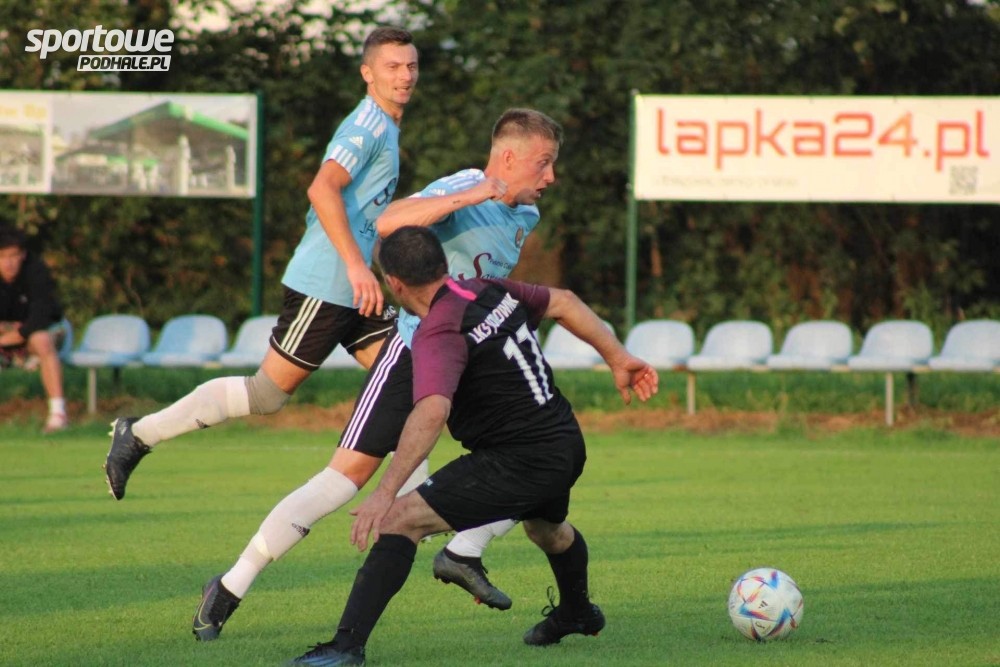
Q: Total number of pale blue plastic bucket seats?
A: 11